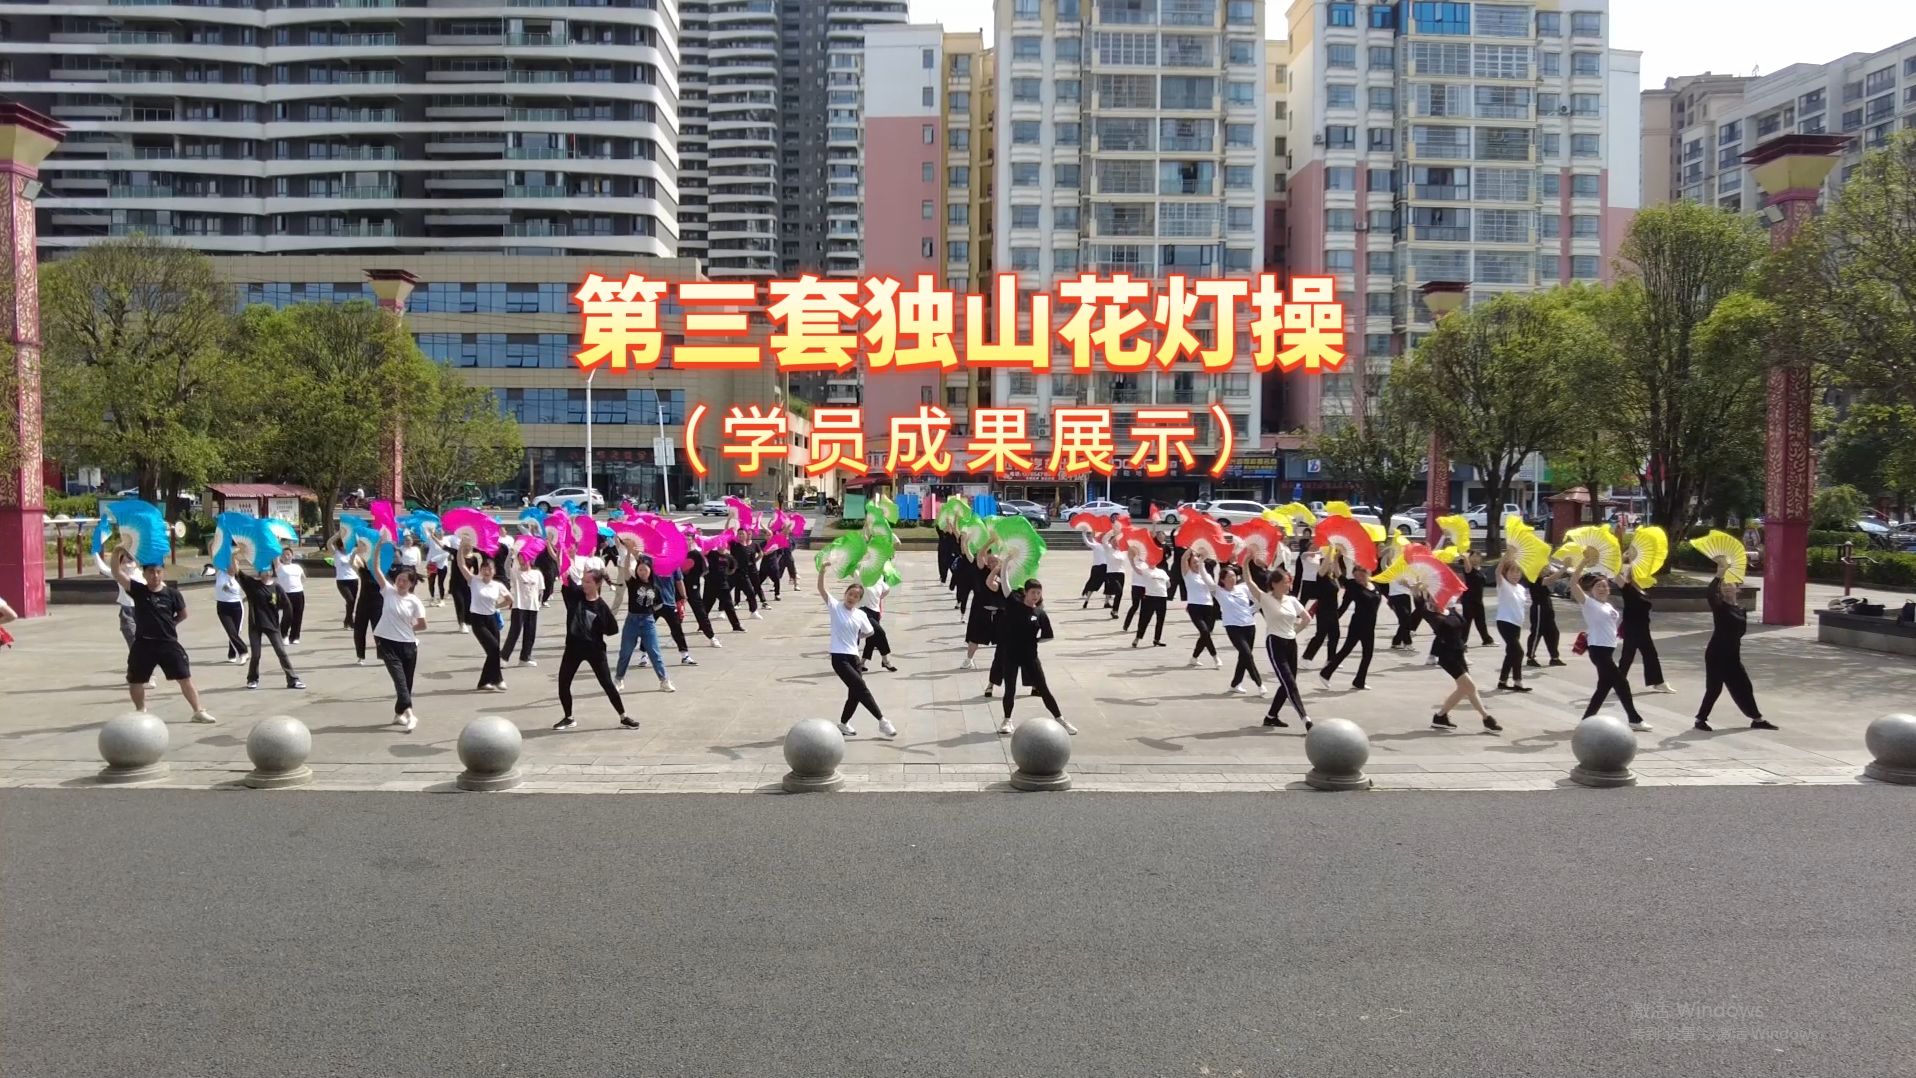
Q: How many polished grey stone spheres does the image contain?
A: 8